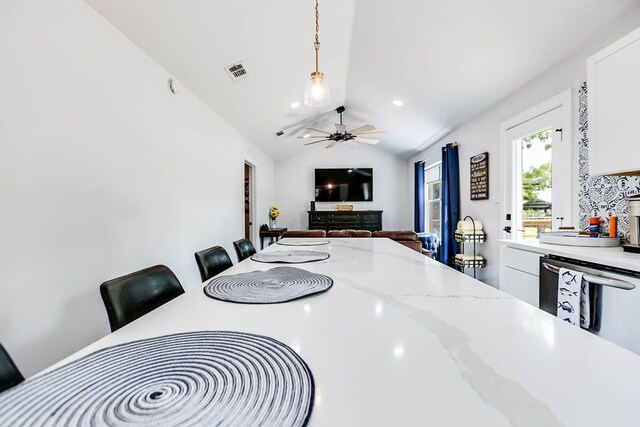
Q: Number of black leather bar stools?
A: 4